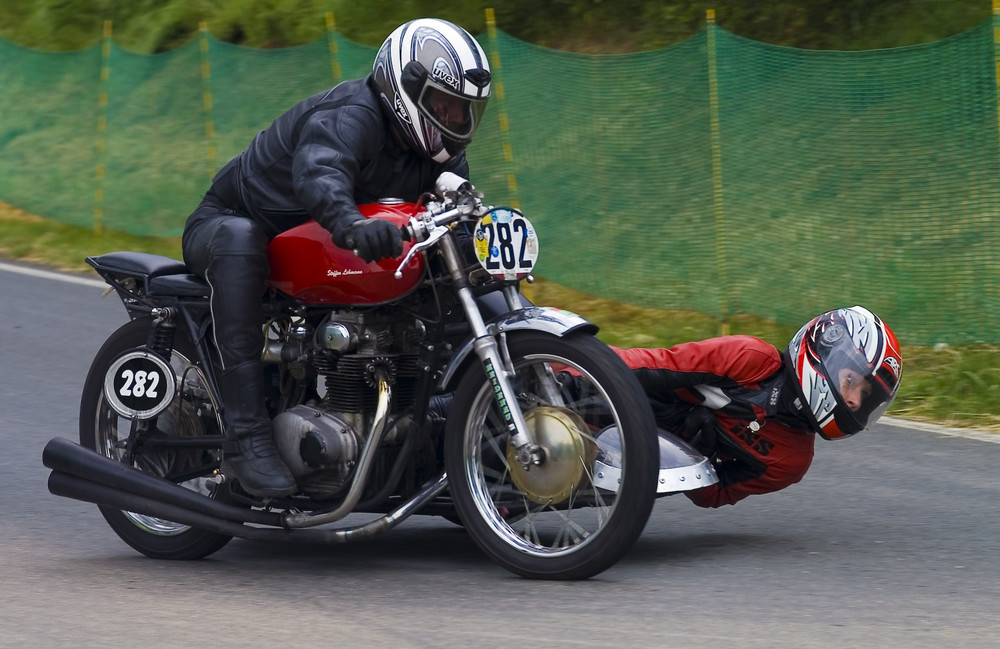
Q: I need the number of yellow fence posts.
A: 6